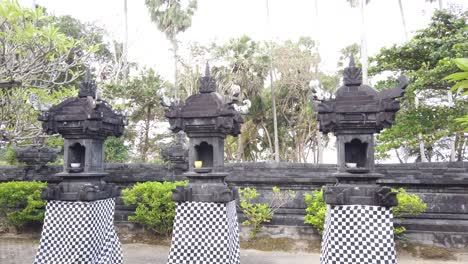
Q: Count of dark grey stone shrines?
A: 3